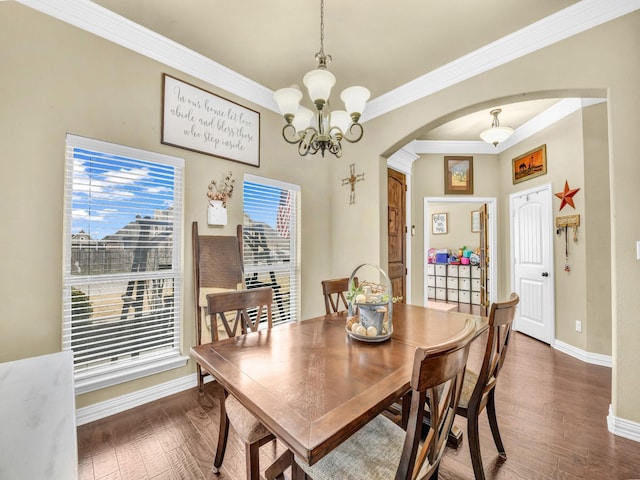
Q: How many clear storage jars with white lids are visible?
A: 0